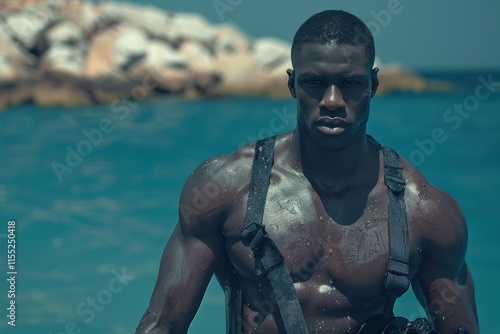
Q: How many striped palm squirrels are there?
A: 0